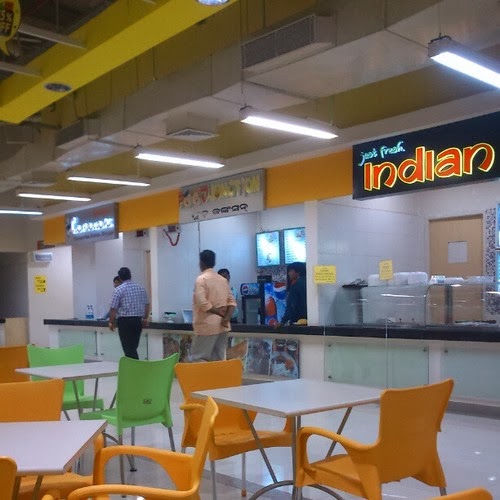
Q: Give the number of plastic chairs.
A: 9